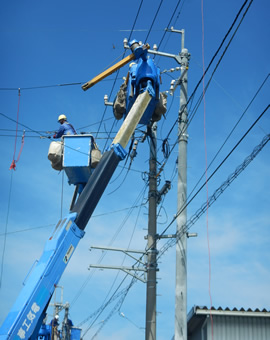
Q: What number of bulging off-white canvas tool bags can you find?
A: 4